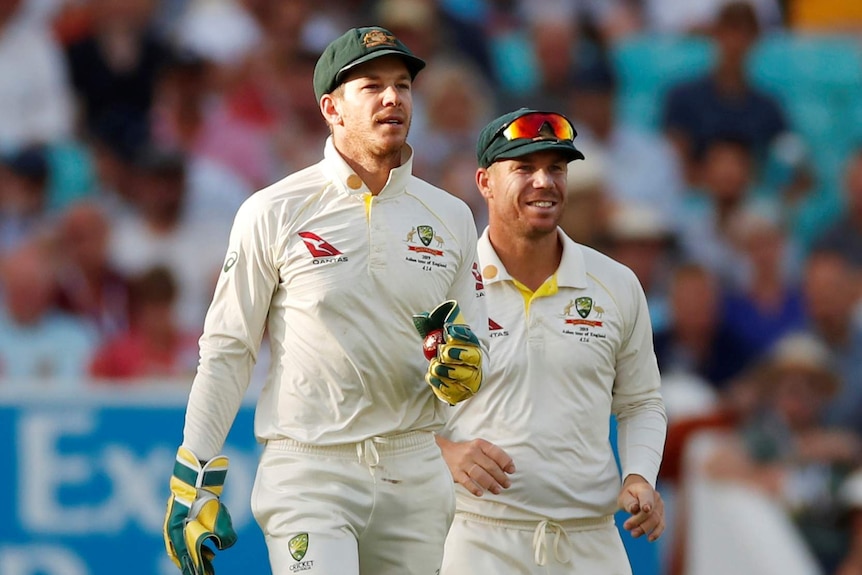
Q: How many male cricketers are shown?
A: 2